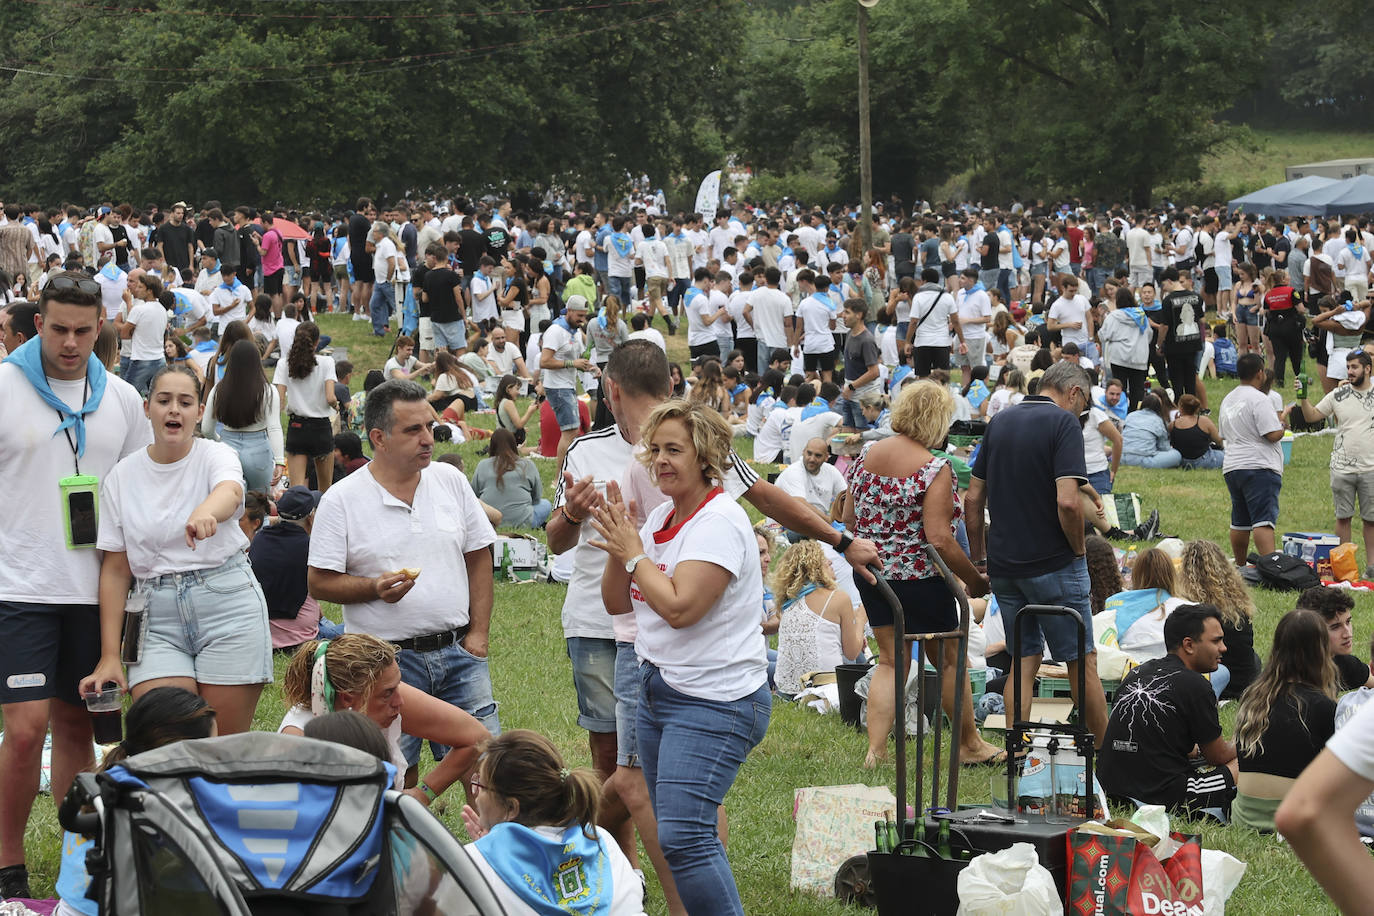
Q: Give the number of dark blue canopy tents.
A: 2